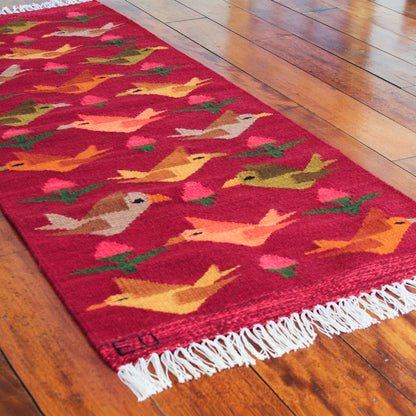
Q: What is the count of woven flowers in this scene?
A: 15